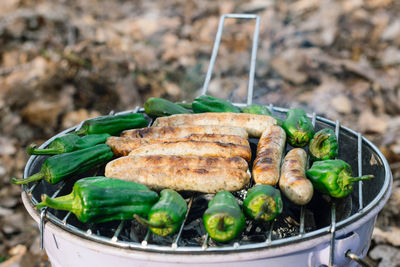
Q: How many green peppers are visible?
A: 13